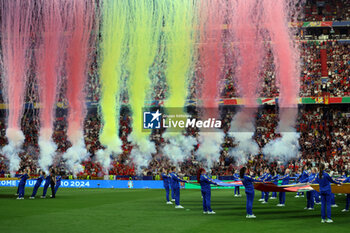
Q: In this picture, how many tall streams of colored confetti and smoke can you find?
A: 9